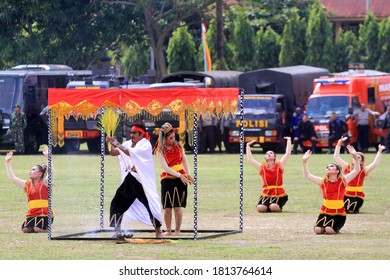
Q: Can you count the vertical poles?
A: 4